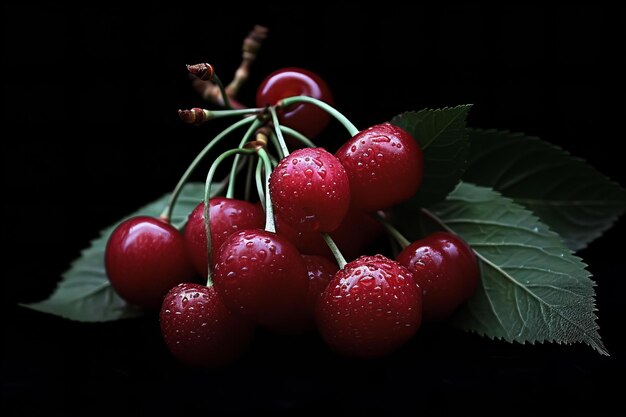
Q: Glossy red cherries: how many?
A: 11